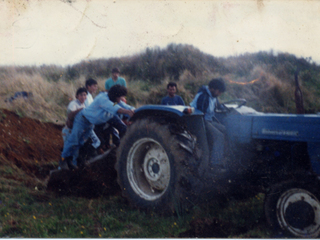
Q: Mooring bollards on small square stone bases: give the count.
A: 0